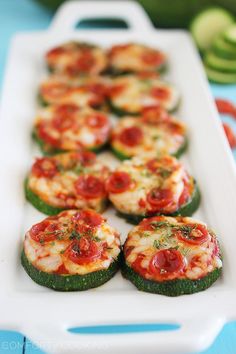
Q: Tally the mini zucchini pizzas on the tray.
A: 10